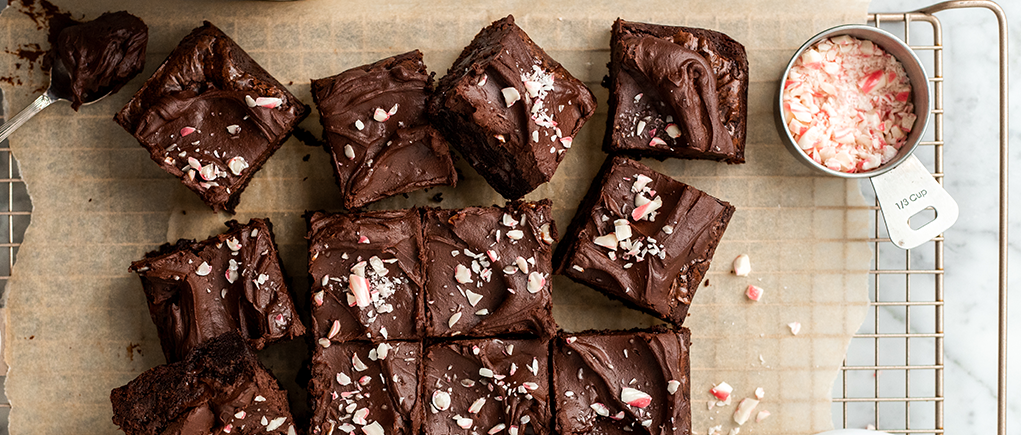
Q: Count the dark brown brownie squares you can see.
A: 12